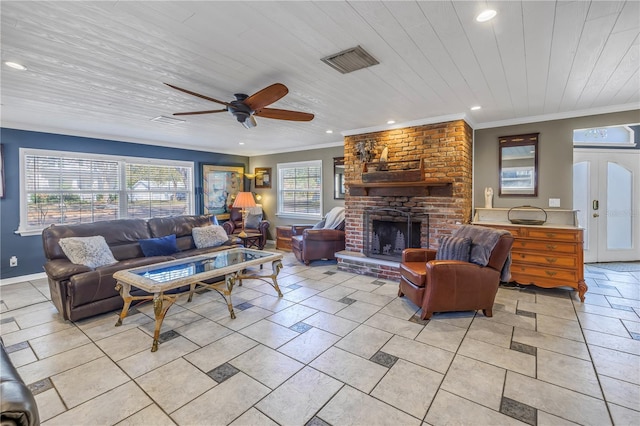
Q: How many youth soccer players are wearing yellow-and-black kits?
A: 0